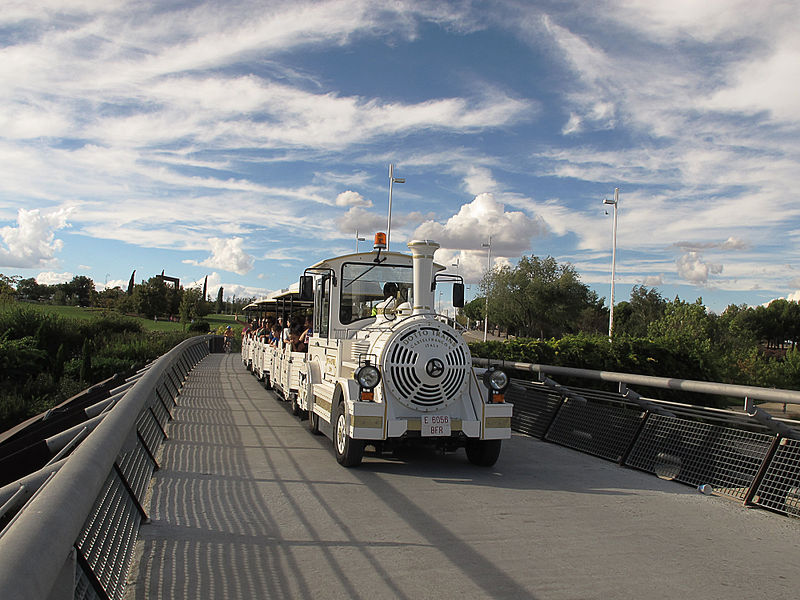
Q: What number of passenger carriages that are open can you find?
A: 3